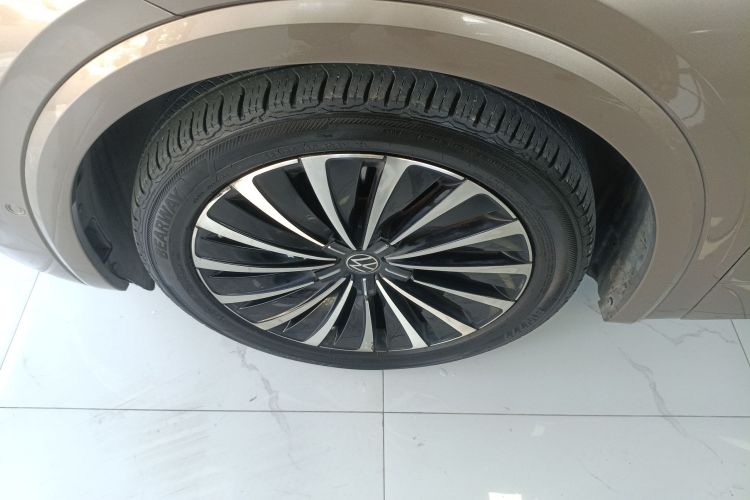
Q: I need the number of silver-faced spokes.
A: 15